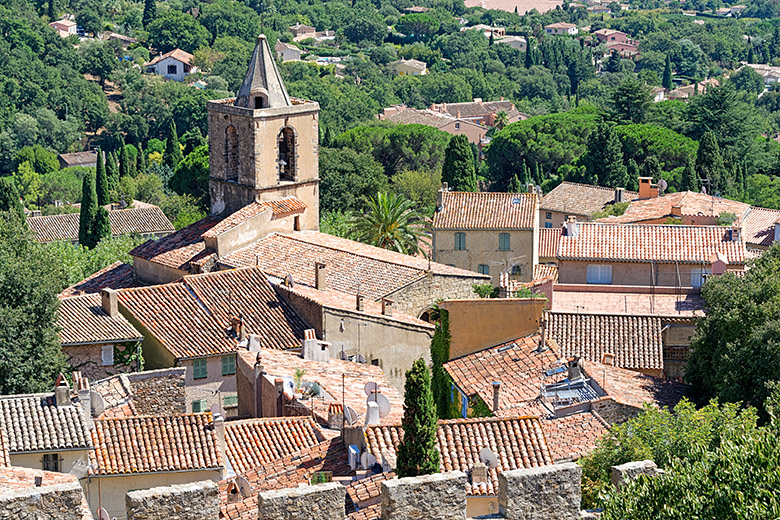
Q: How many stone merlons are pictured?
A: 6